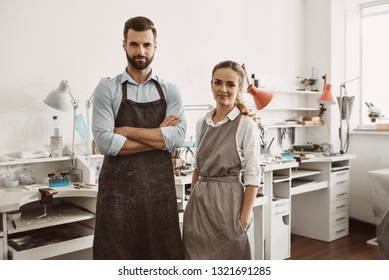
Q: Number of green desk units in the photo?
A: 0